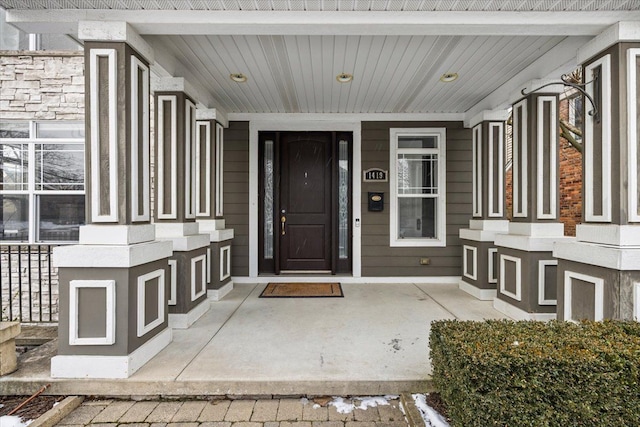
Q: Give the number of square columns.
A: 6